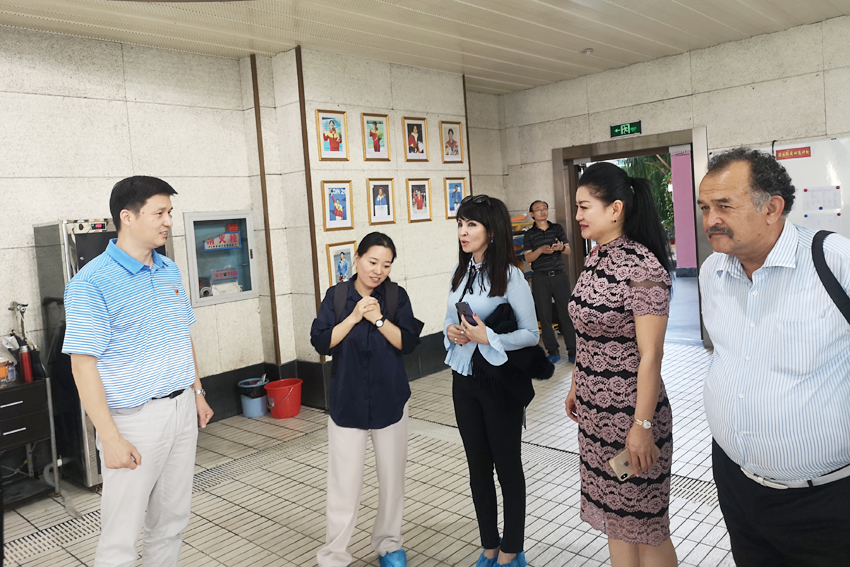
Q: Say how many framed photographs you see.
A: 9